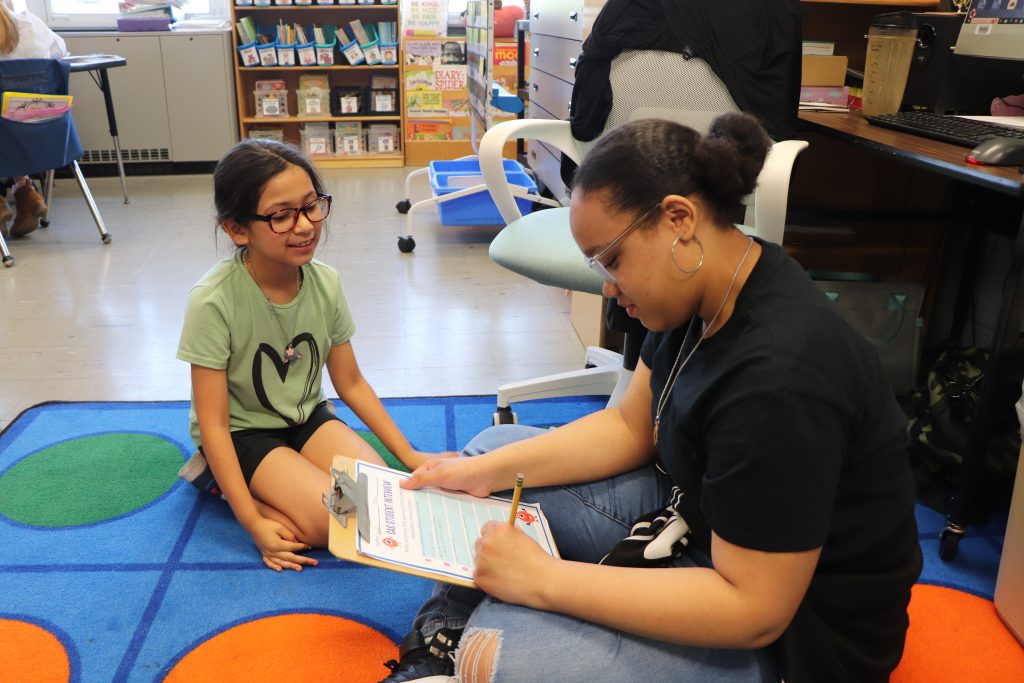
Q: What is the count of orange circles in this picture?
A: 3